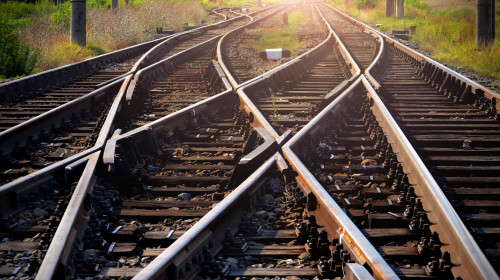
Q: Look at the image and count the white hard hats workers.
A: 0